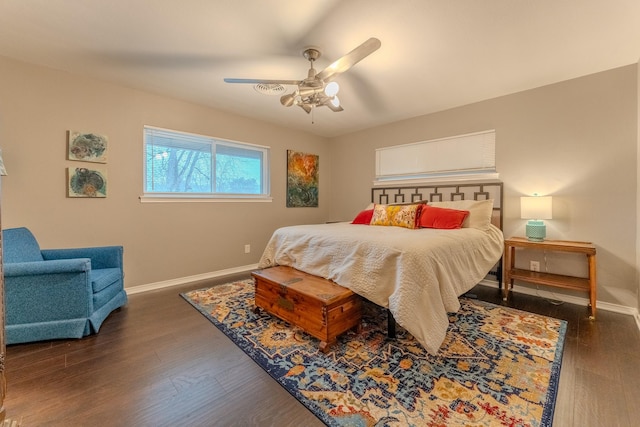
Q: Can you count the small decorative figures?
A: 0